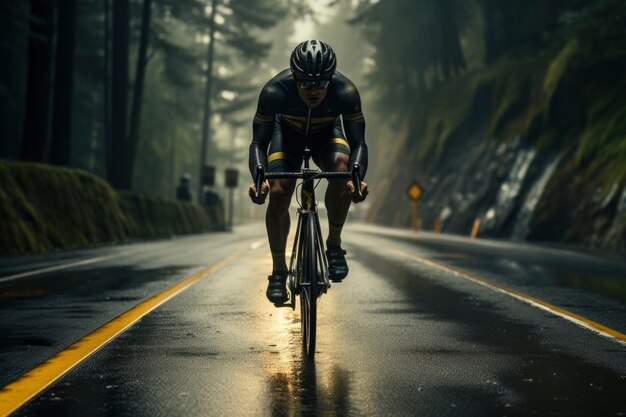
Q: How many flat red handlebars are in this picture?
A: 0